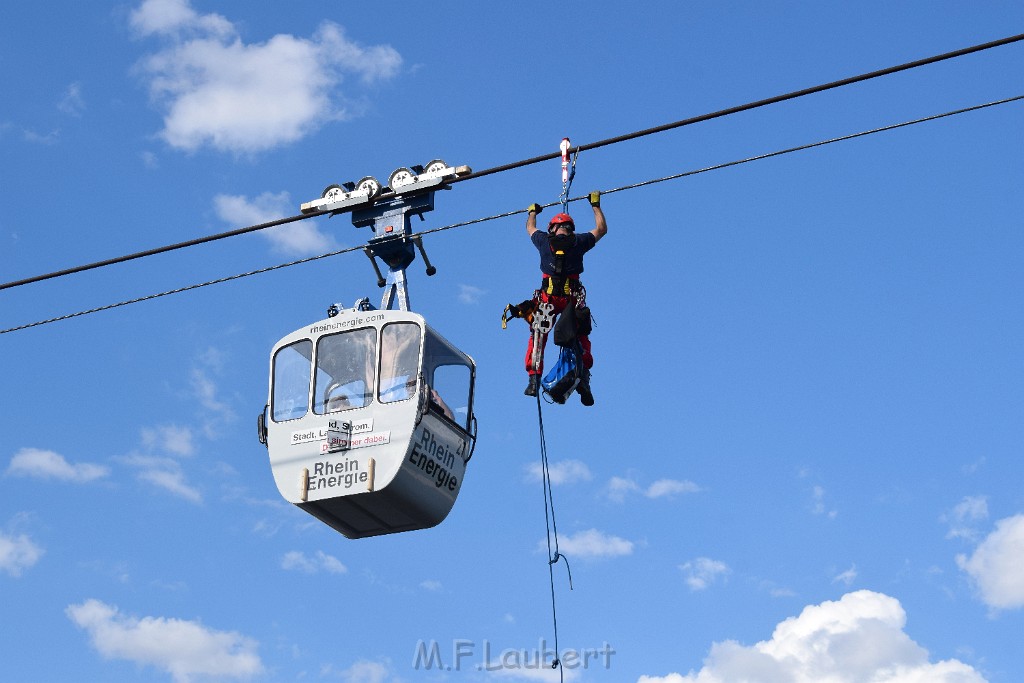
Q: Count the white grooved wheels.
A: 4